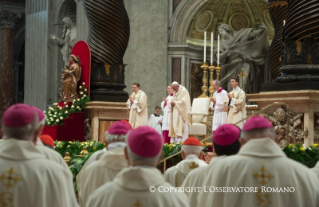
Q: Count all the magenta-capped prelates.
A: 6